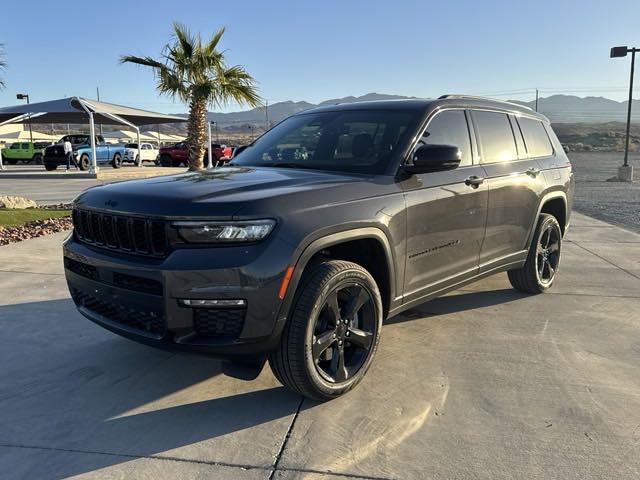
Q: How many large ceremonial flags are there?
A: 0